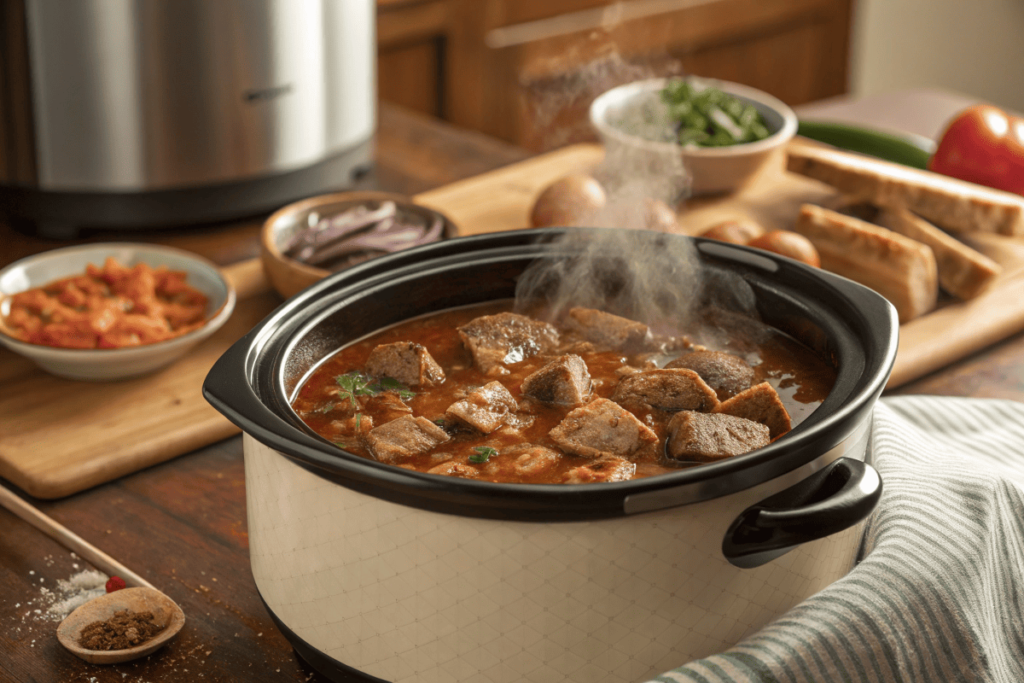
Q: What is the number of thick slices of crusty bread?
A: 3